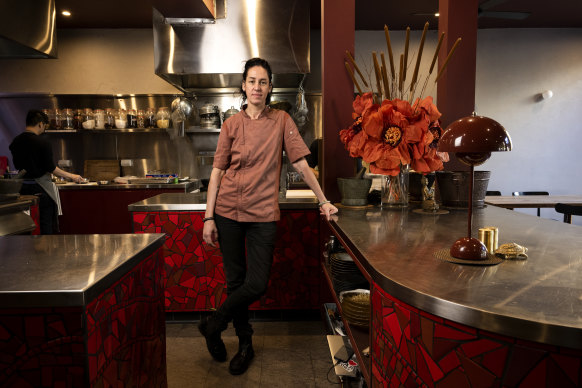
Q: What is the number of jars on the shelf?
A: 12